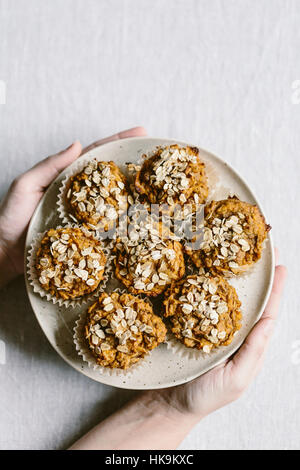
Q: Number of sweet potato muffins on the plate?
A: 7